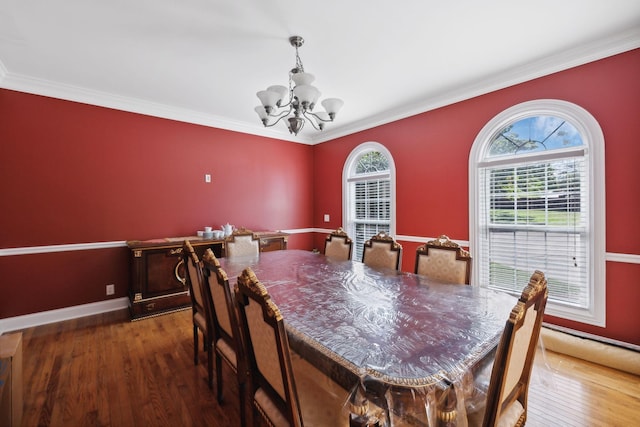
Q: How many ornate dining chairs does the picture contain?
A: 8